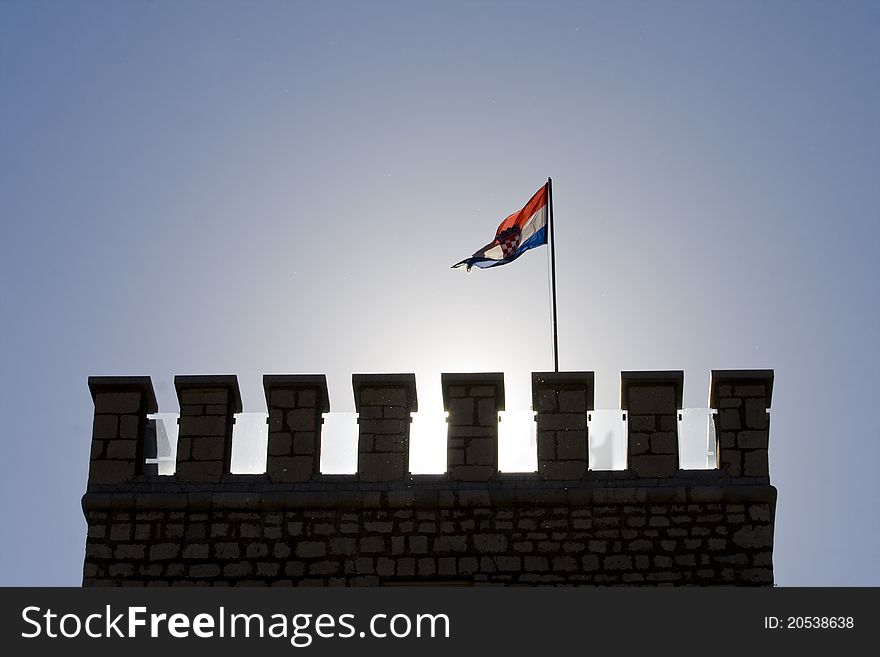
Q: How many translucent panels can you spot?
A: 7